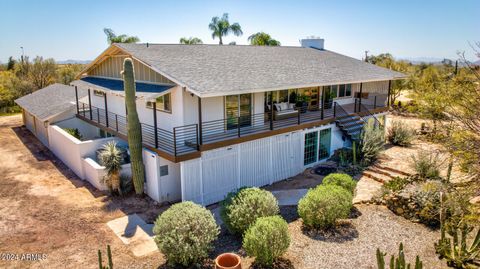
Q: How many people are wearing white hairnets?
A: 0